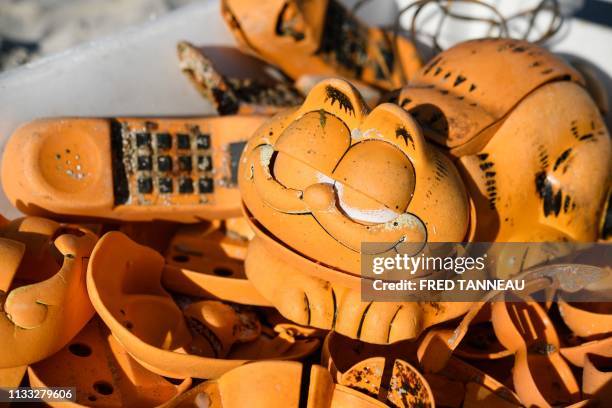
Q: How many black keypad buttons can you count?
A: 12